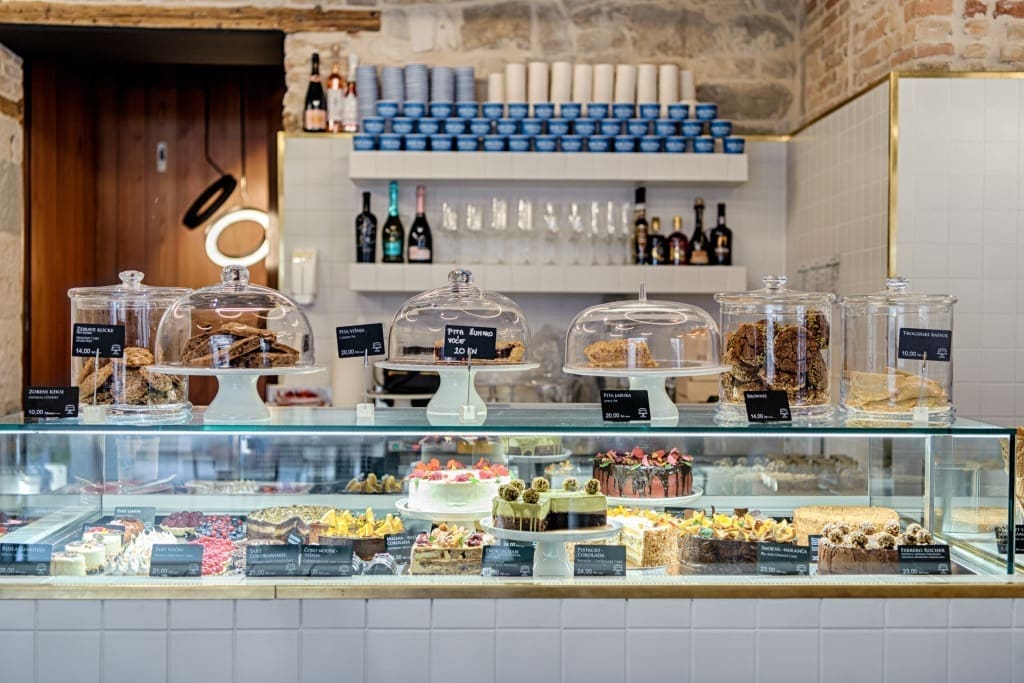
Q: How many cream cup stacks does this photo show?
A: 10